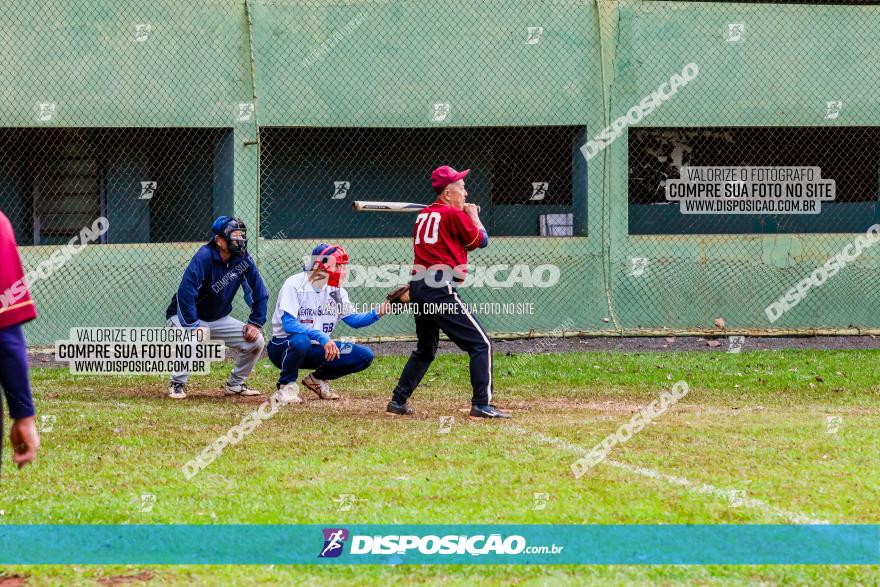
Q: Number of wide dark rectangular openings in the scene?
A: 3